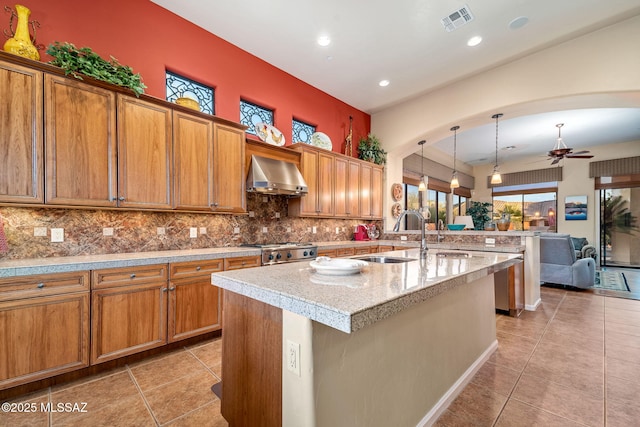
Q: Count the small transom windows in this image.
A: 3